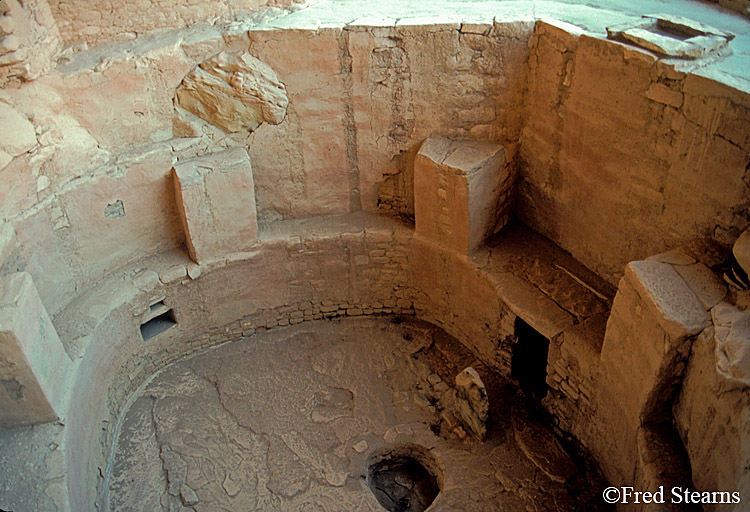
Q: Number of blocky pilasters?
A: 4